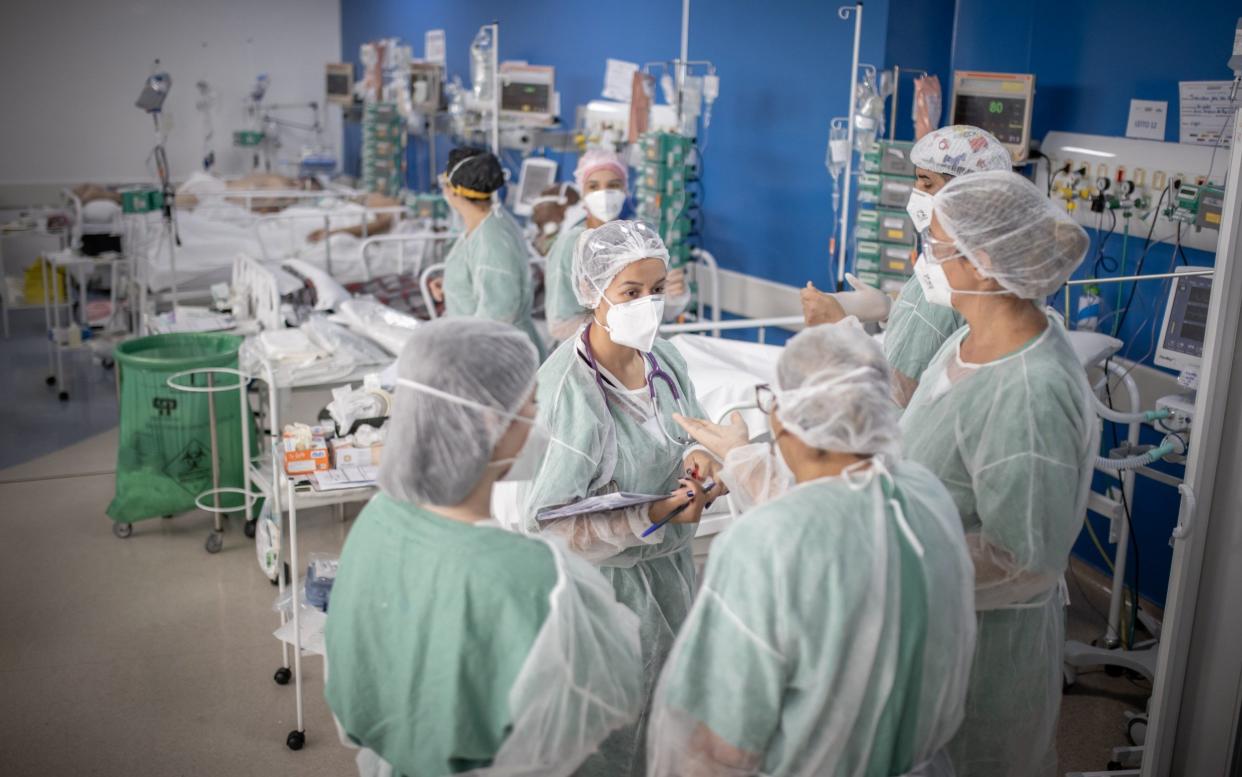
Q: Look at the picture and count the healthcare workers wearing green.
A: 7